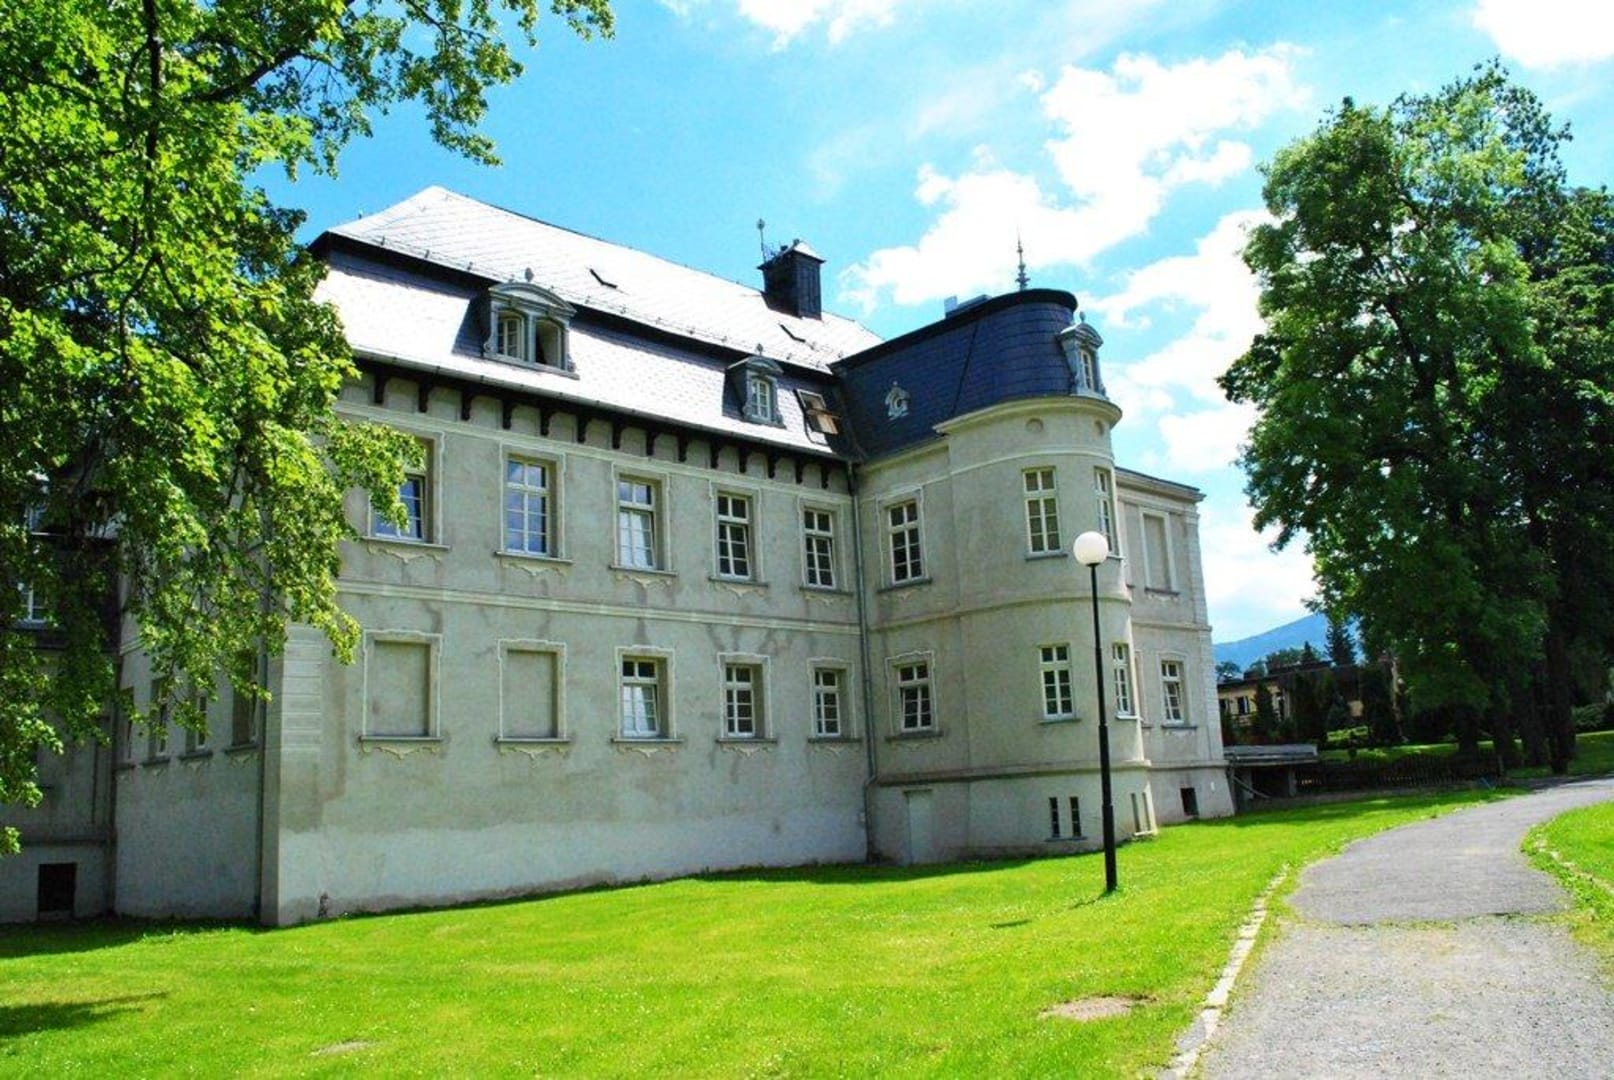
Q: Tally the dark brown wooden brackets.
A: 14